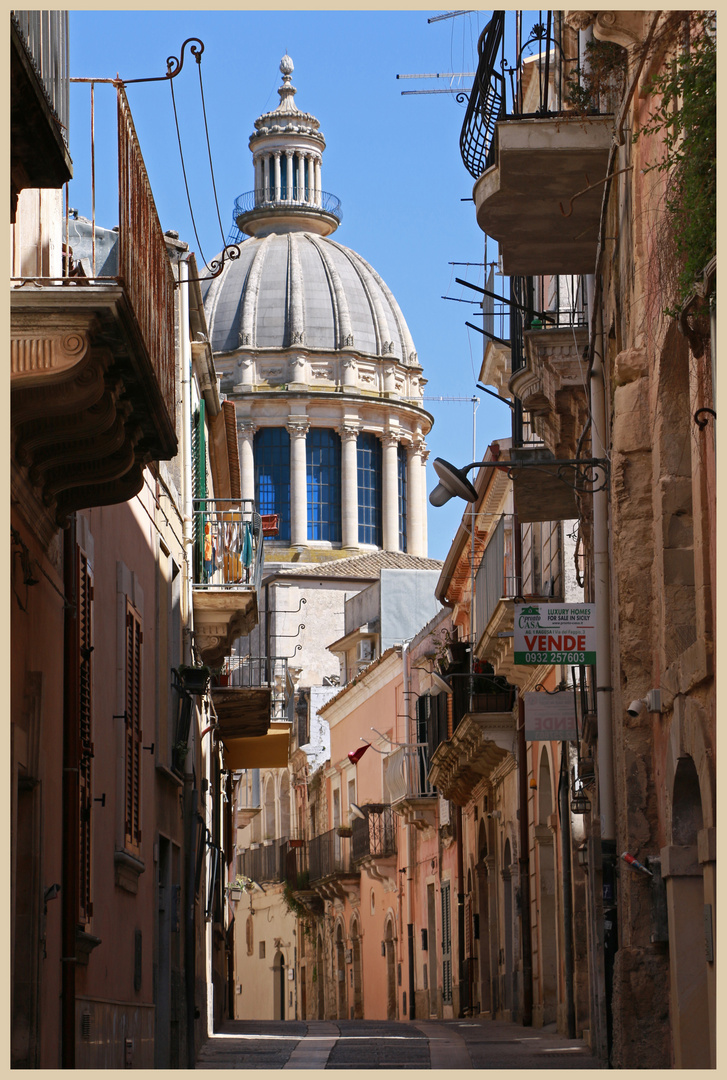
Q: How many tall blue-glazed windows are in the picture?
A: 4